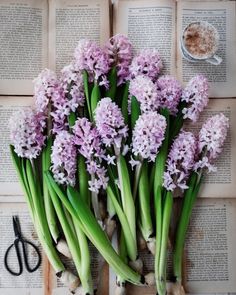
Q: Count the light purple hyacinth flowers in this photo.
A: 15